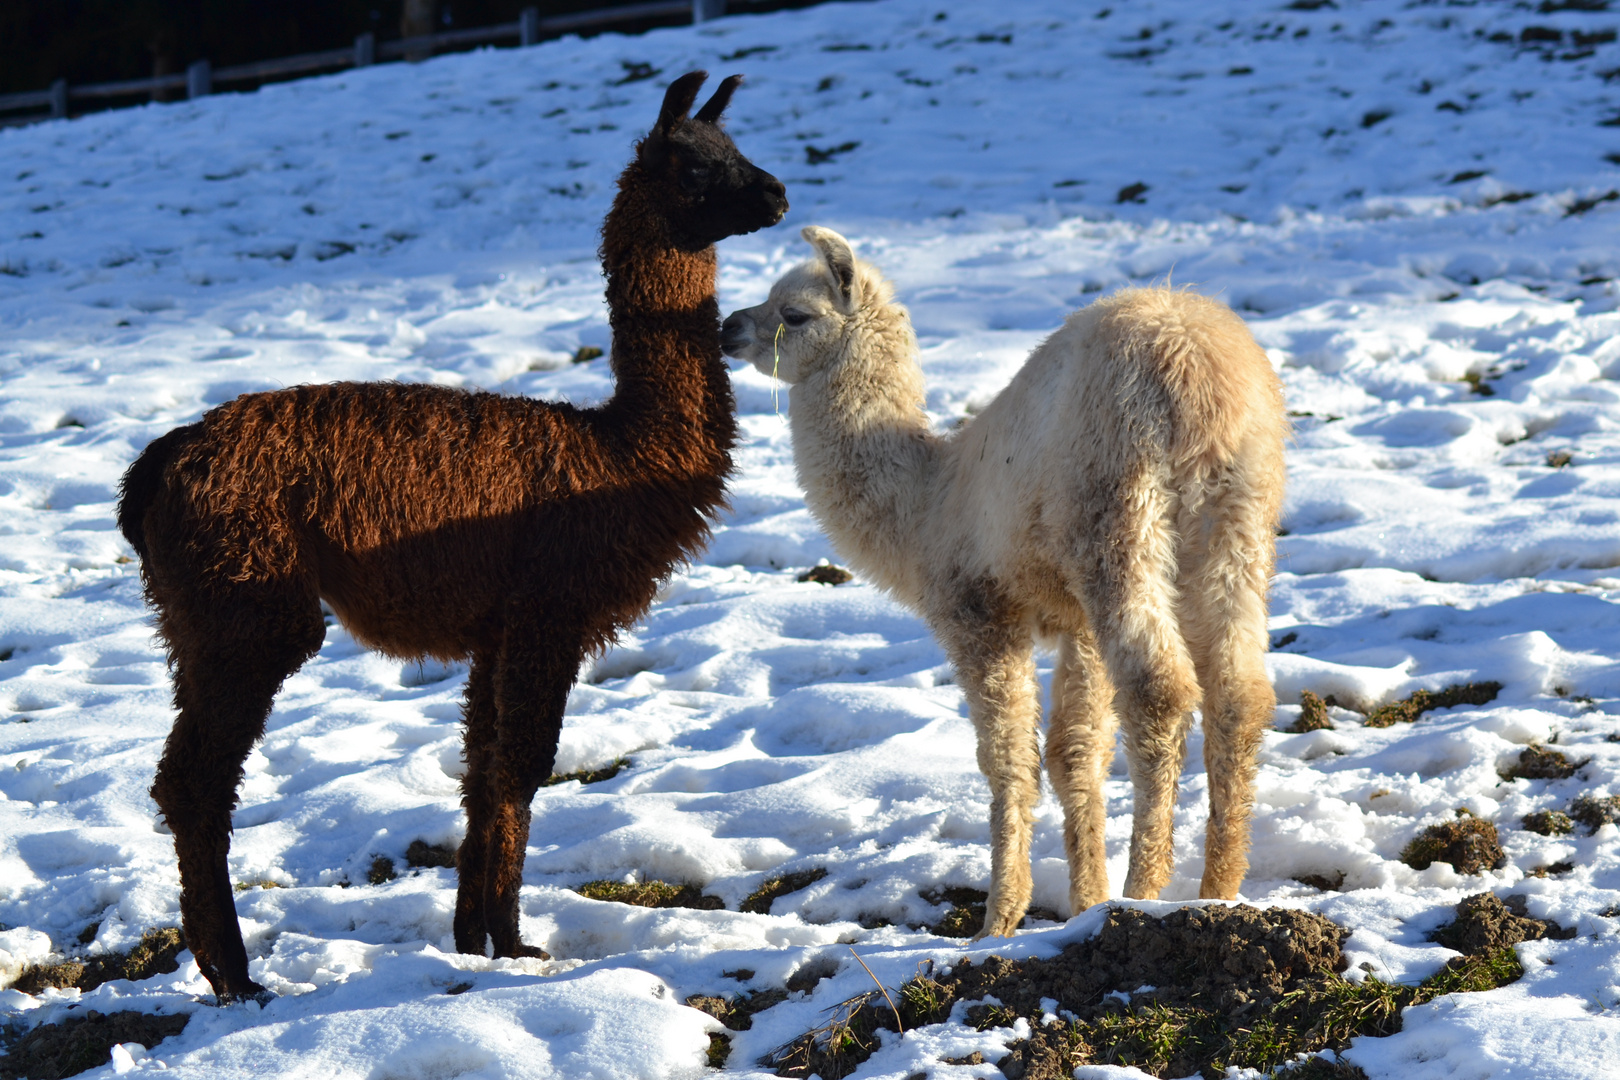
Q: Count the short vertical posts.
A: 5